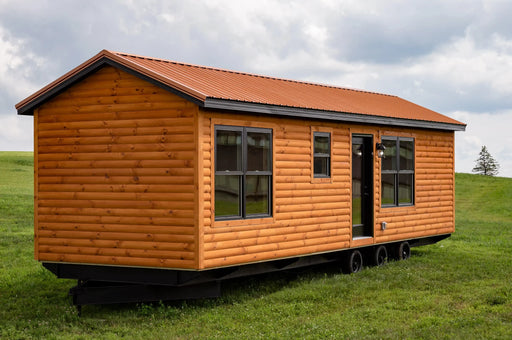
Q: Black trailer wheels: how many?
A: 3